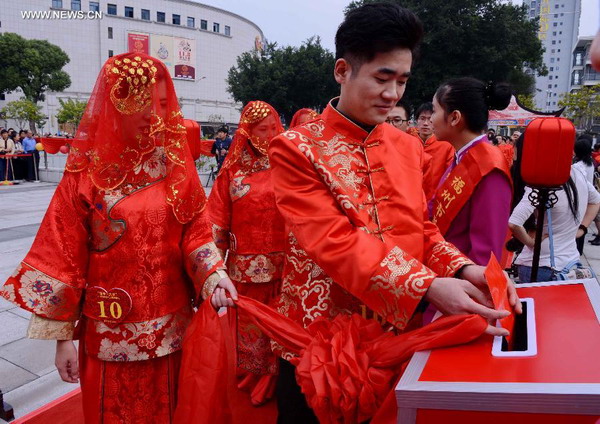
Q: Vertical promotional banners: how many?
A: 3